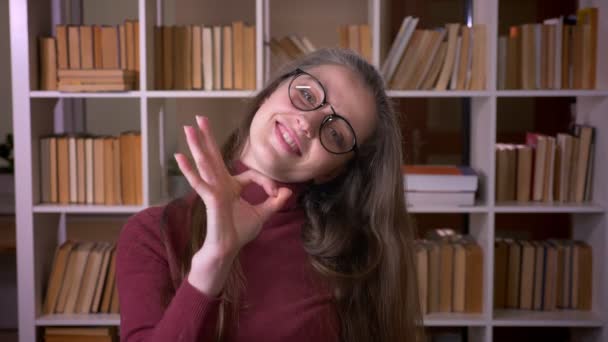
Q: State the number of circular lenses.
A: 2